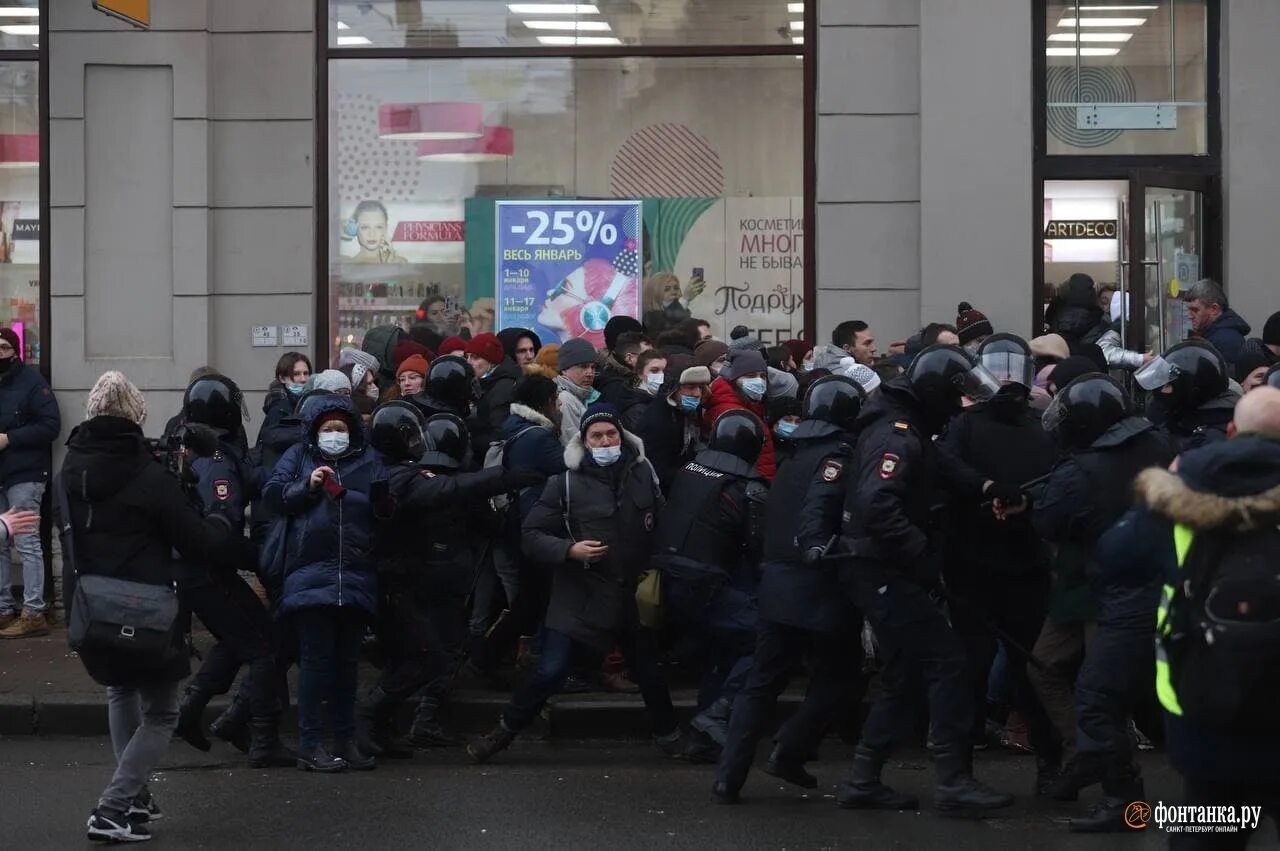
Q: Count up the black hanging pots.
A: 0